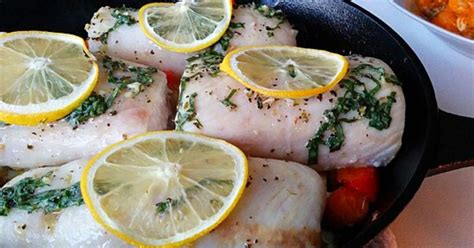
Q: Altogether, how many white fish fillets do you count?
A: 4